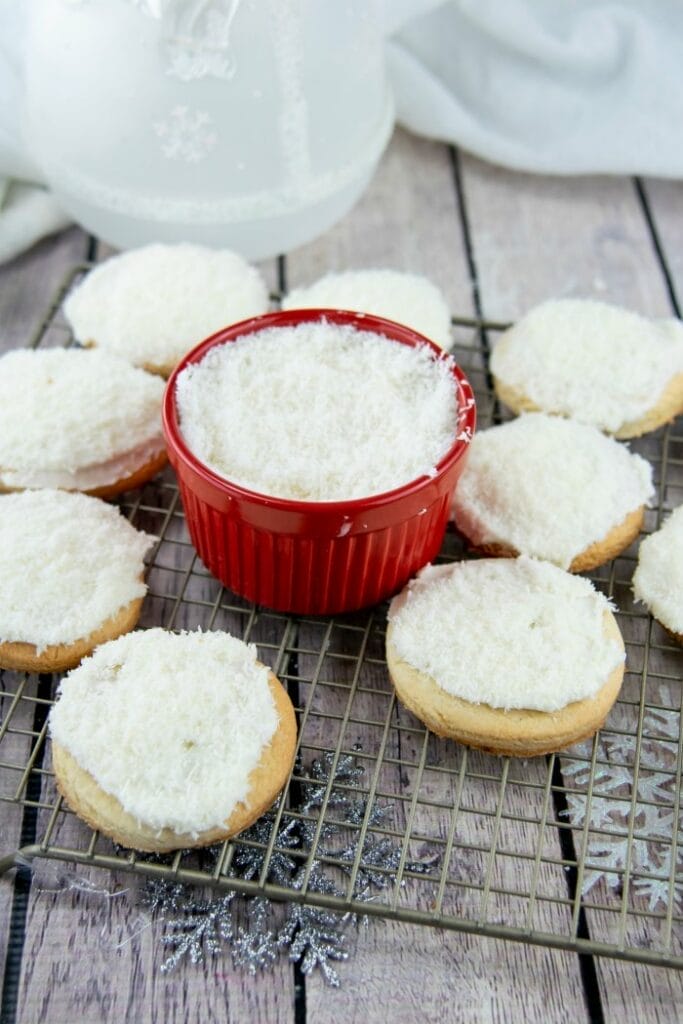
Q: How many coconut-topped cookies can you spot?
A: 9